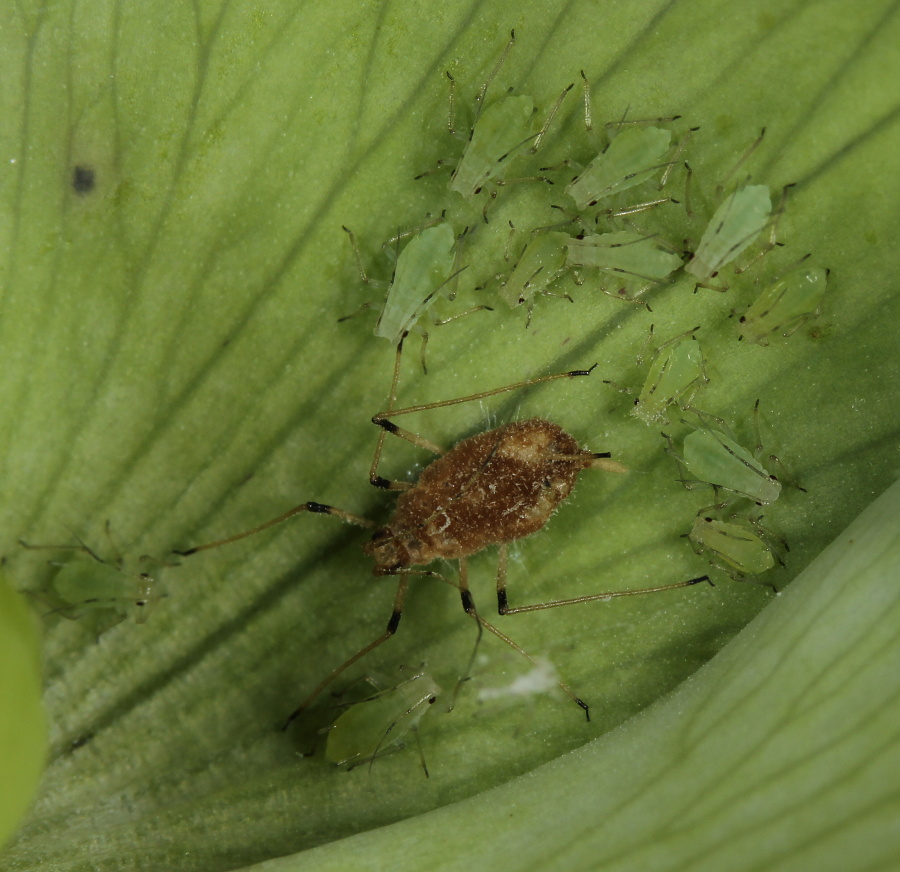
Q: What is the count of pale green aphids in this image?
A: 12